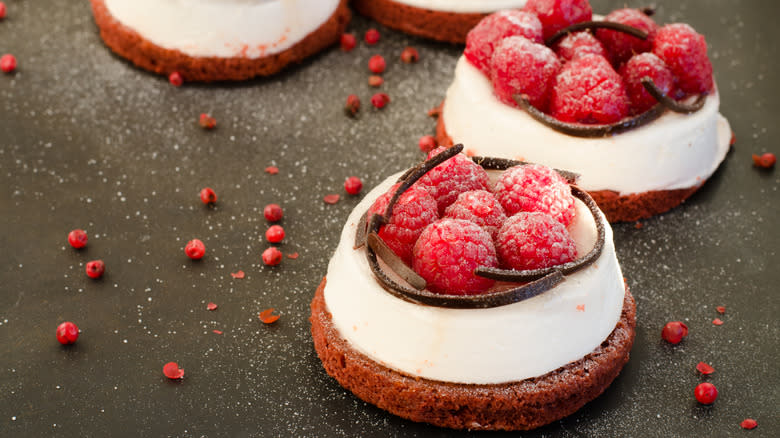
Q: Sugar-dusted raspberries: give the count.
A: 14